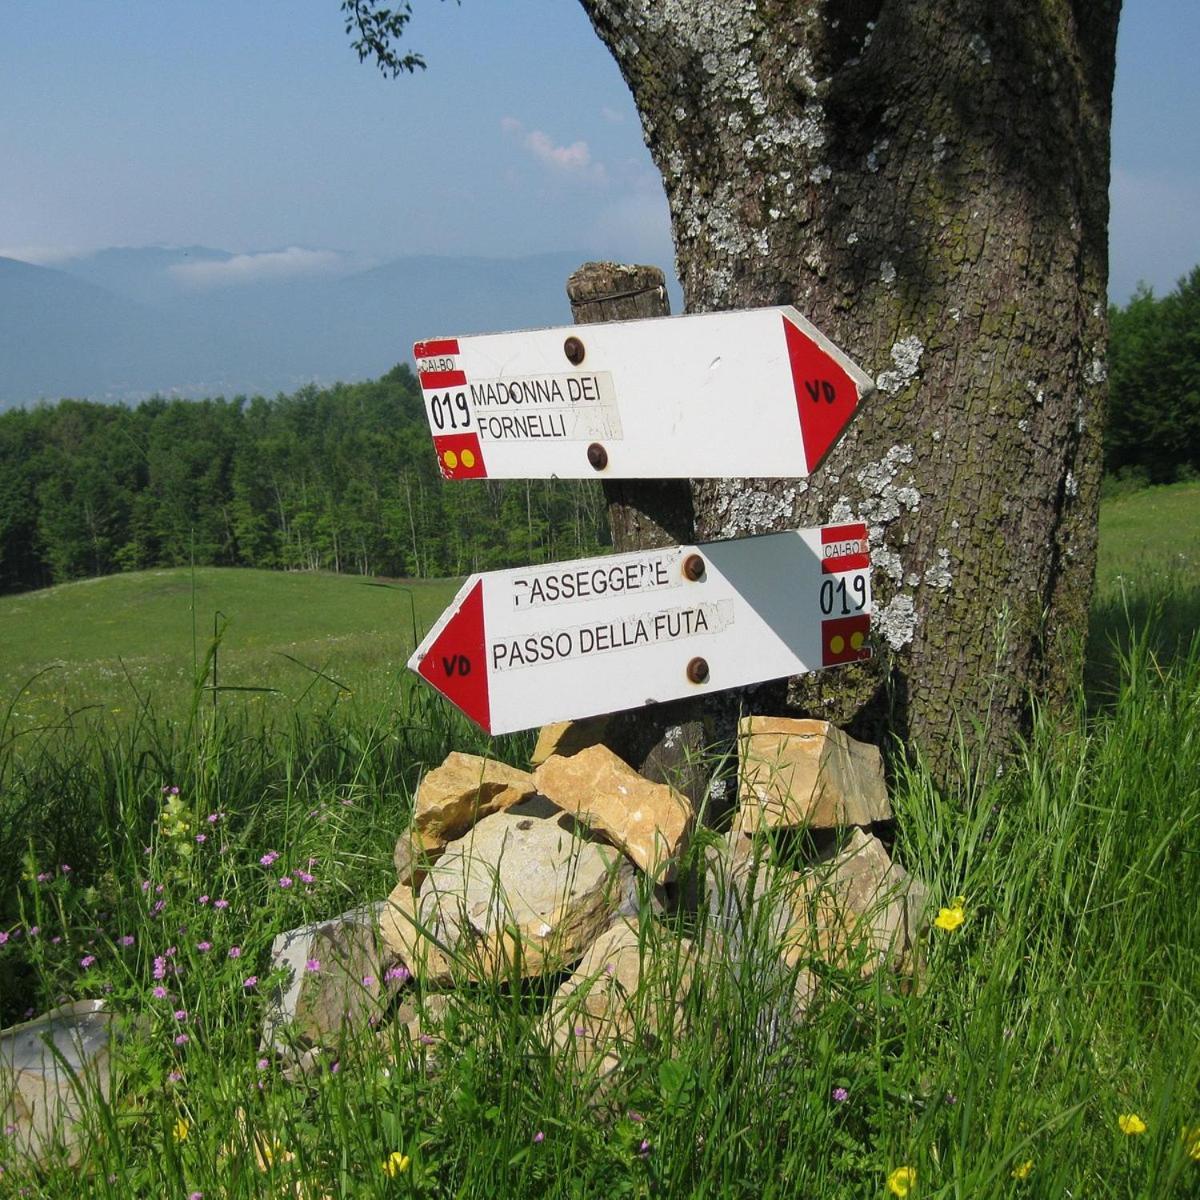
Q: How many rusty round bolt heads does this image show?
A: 4